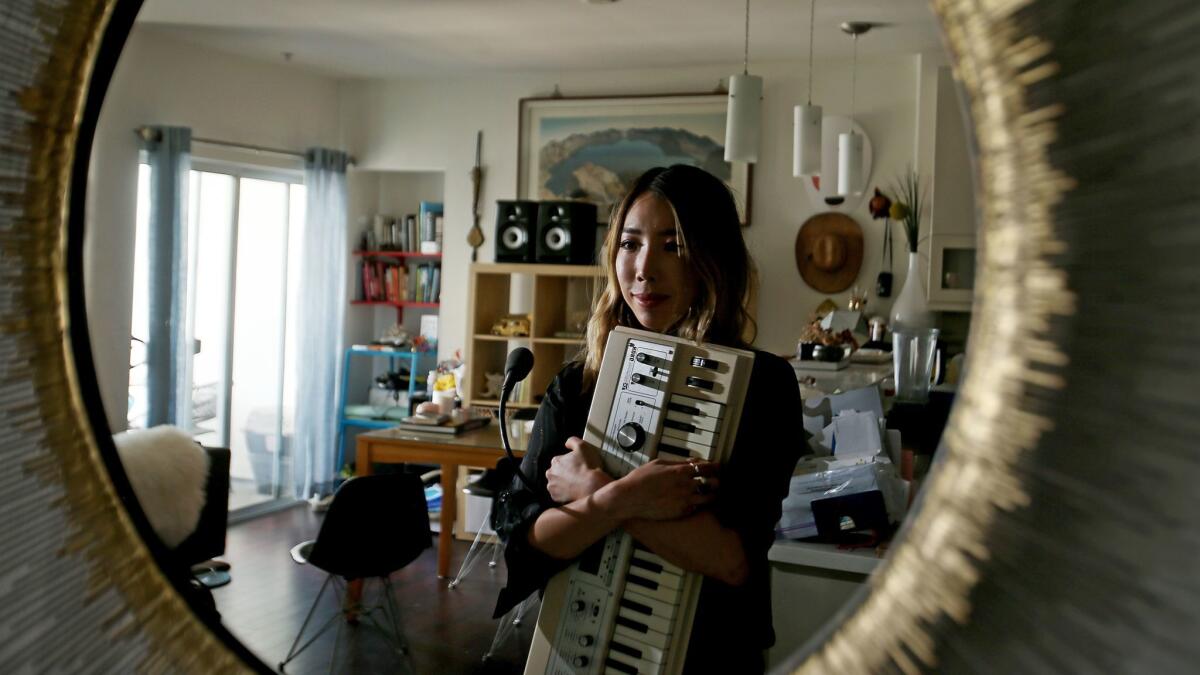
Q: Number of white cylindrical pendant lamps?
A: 3